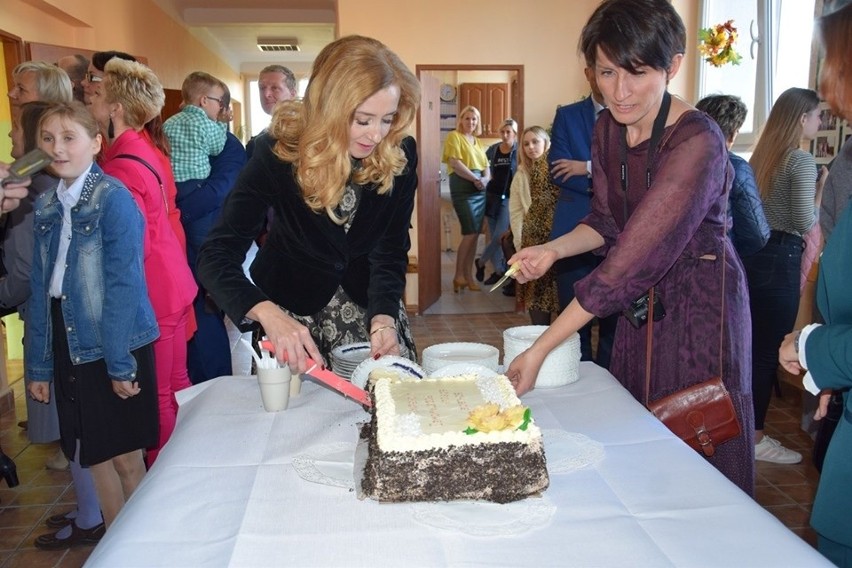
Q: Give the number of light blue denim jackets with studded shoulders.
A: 1